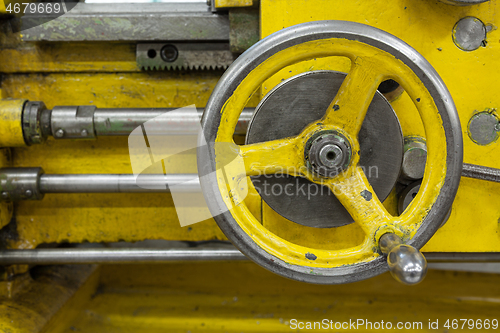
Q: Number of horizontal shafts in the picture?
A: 3